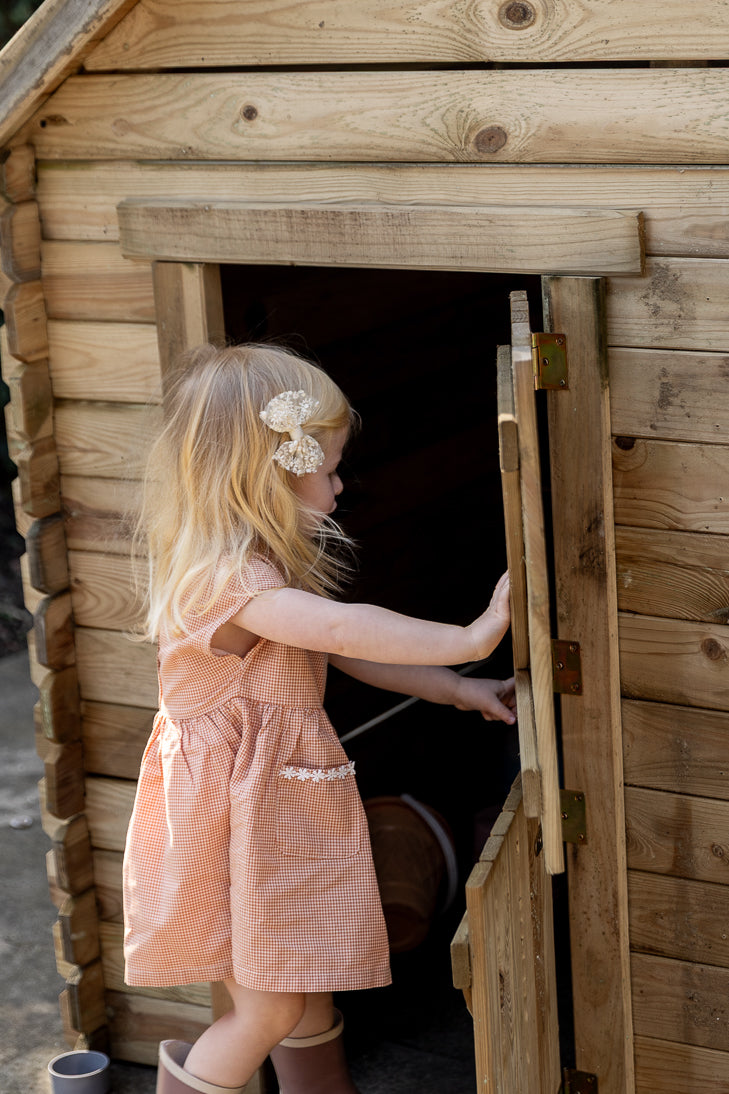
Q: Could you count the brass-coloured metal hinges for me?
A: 4